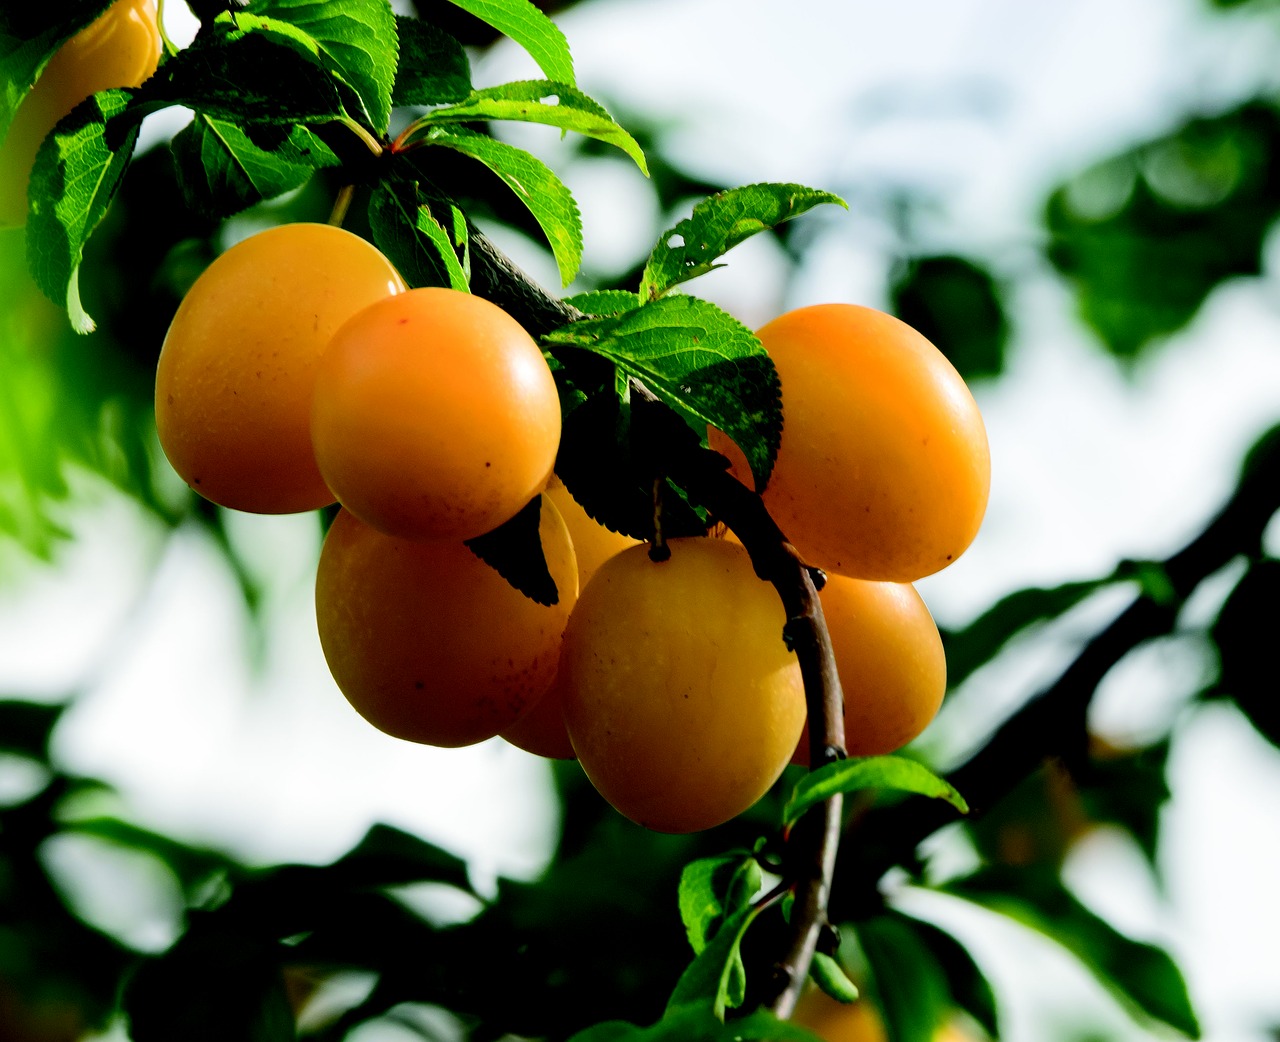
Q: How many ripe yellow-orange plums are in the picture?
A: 8